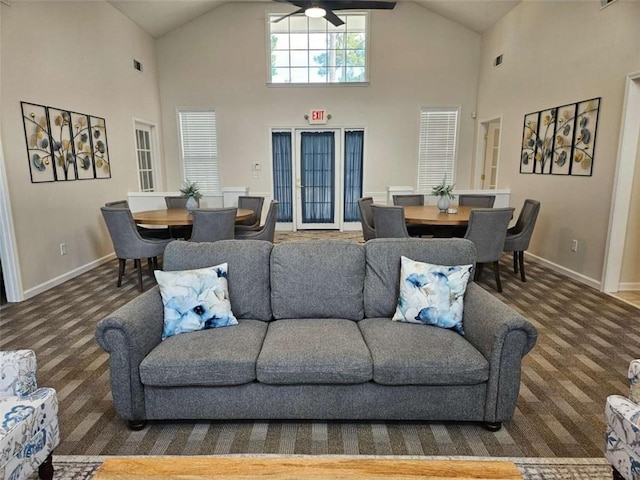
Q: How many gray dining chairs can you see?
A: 12